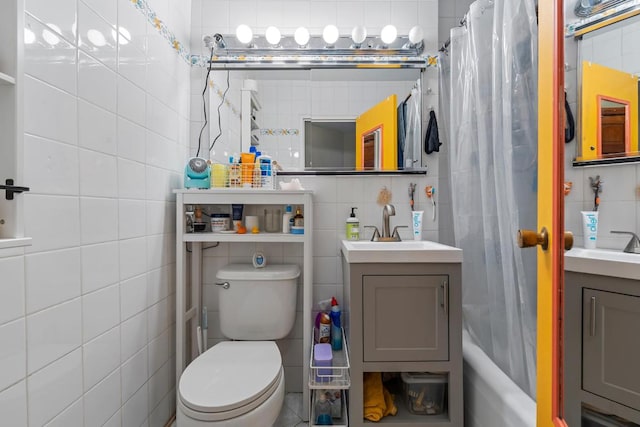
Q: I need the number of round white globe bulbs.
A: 7